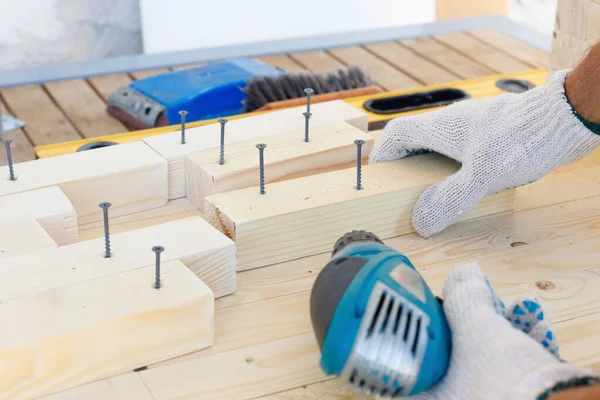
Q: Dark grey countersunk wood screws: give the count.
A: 9